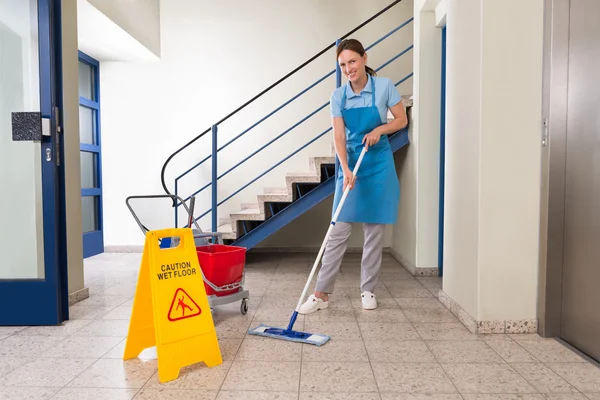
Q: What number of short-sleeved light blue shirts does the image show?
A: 1